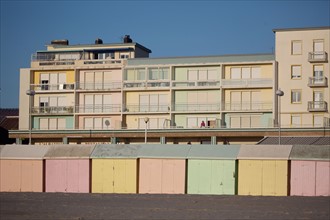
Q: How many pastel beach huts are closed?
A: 7